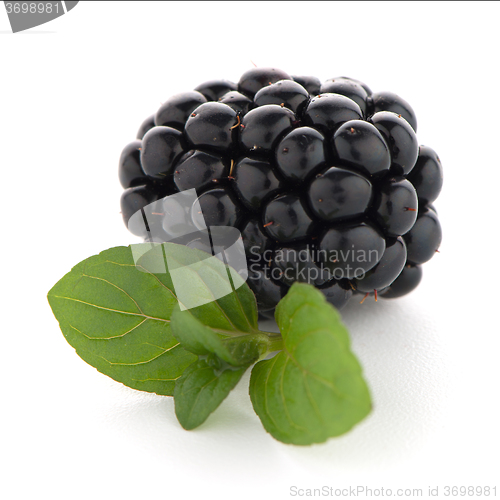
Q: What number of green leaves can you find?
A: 4